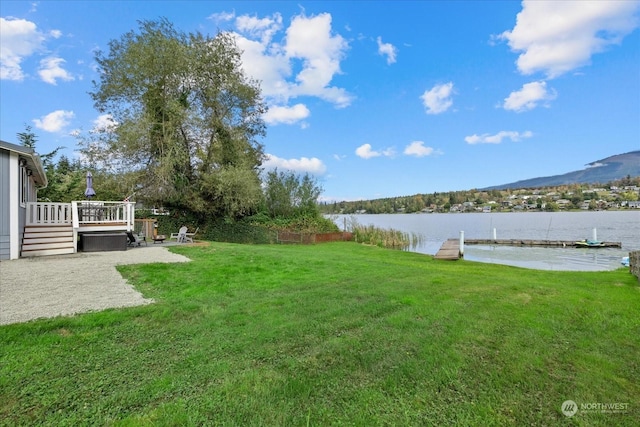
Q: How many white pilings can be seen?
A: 3